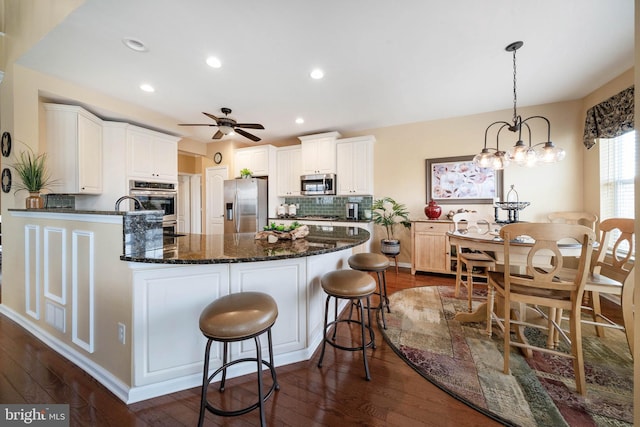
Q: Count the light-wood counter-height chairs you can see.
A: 4